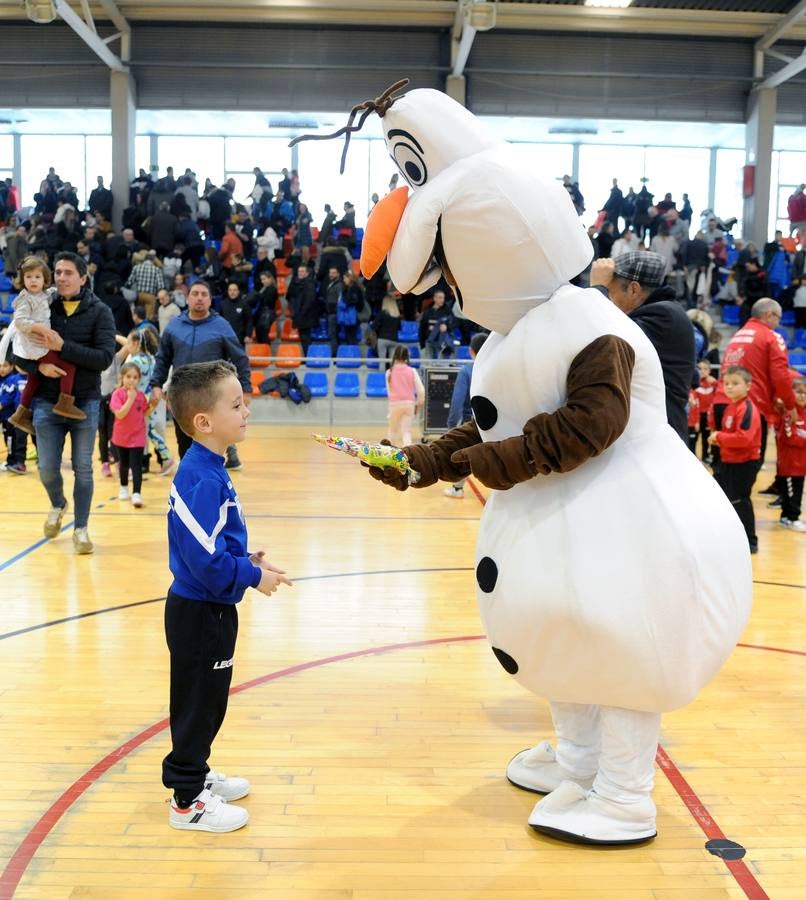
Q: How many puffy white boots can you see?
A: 2